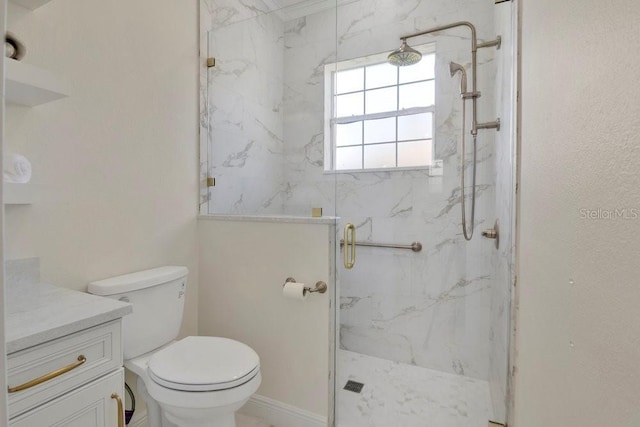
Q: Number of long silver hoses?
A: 1